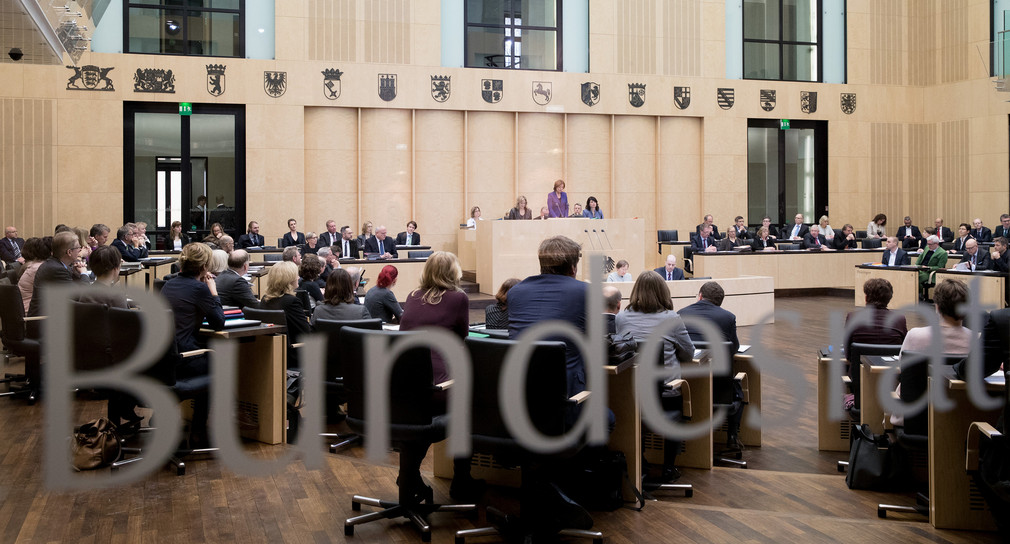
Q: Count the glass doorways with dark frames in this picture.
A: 2